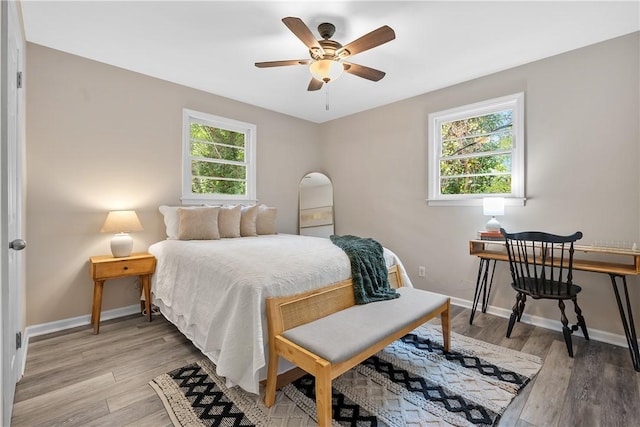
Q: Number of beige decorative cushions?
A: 4